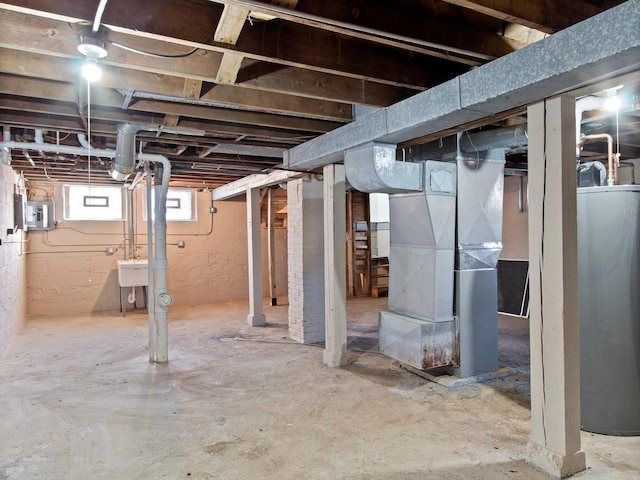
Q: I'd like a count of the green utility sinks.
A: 0